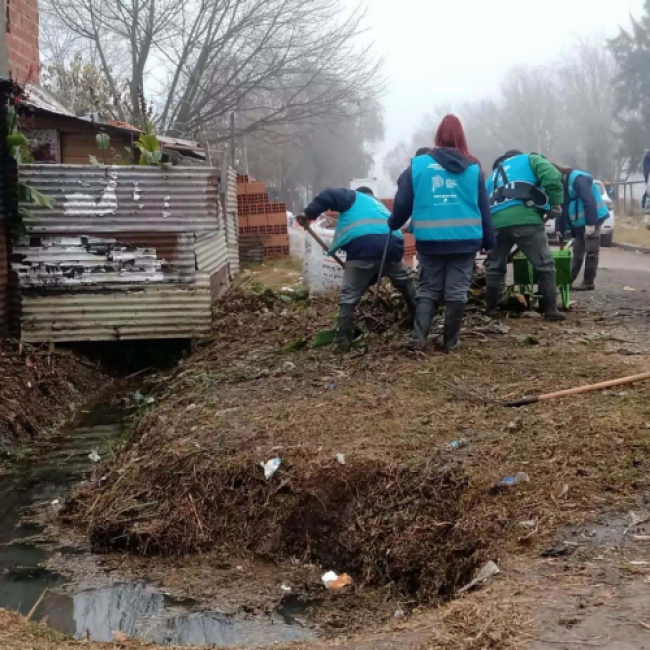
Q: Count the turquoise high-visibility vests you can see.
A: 4